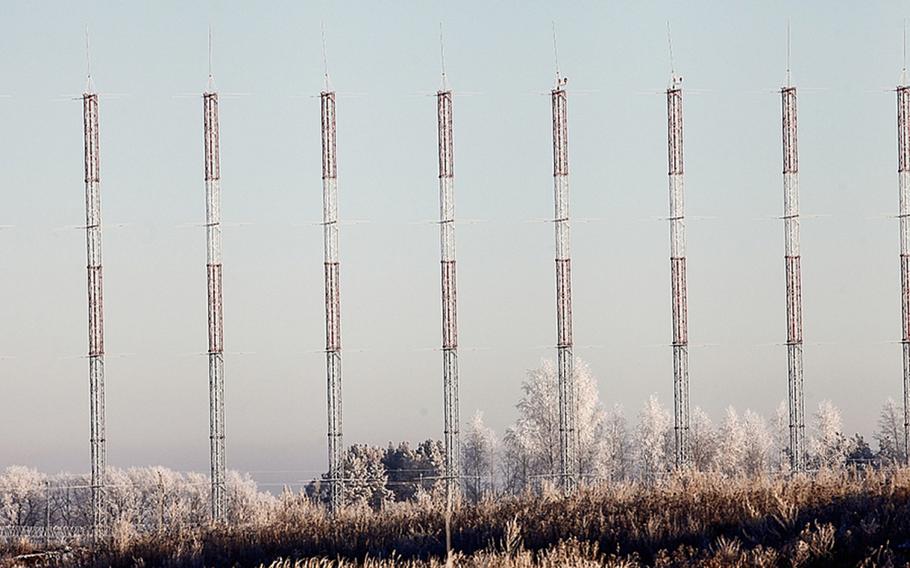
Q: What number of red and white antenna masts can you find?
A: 8